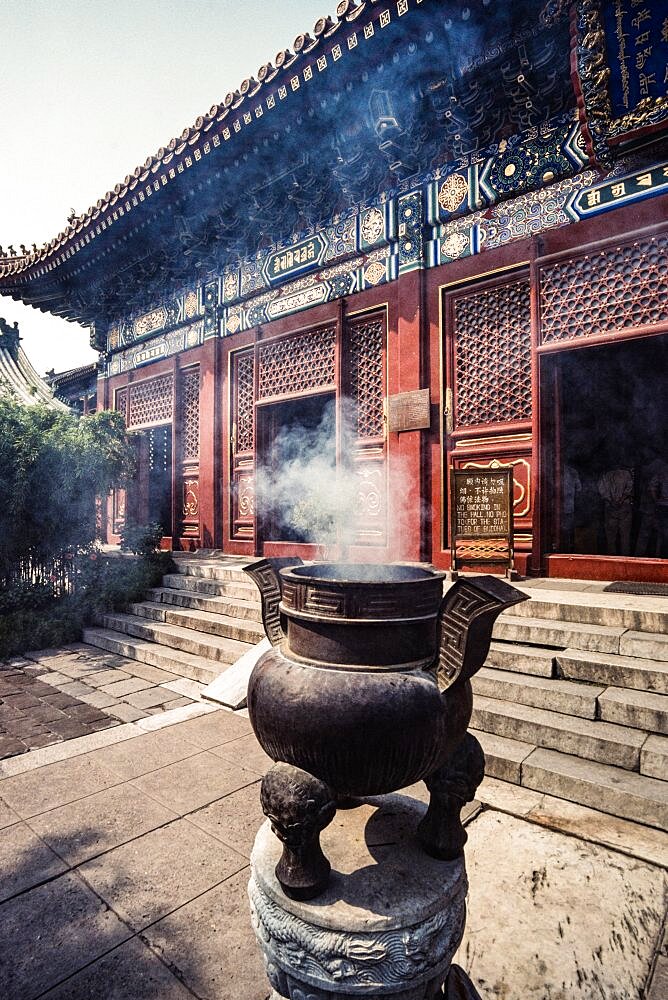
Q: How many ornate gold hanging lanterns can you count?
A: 0